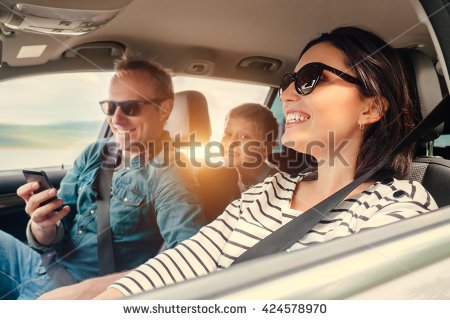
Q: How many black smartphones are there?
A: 1